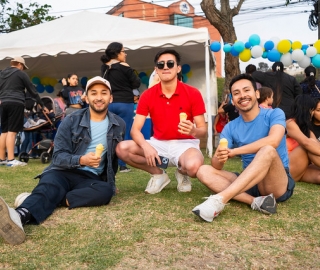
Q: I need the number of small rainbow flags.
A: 0